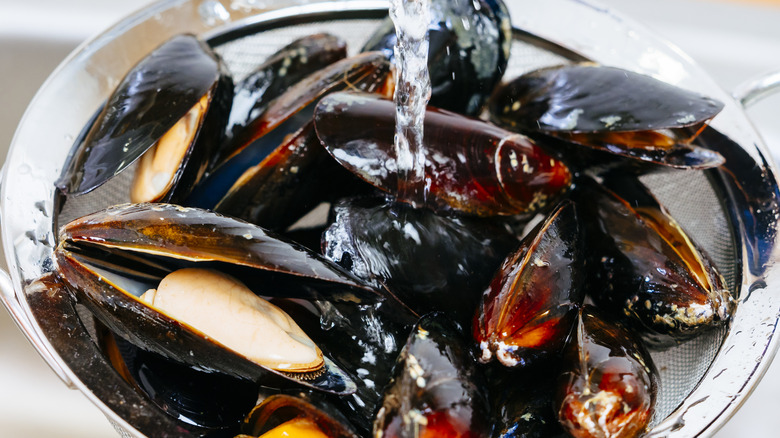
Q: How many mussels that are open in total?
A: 6